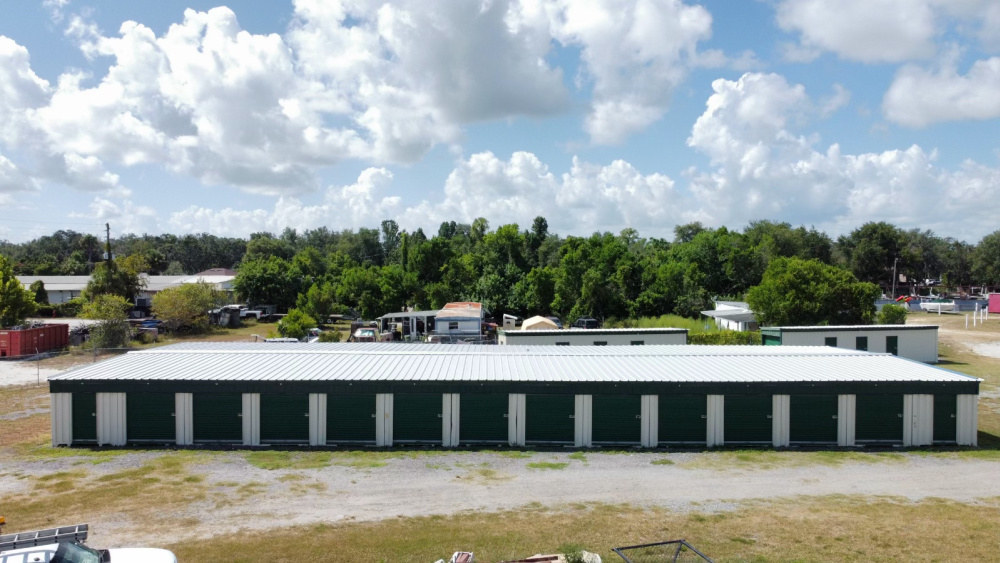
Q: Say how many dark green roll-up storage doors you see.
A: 14